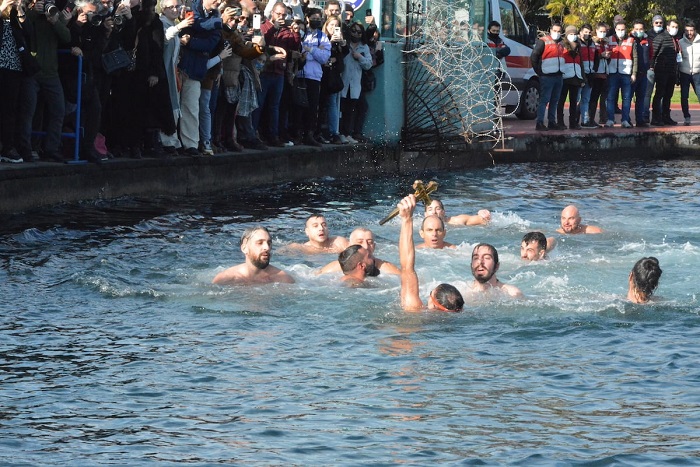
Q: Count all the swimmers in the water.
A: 11